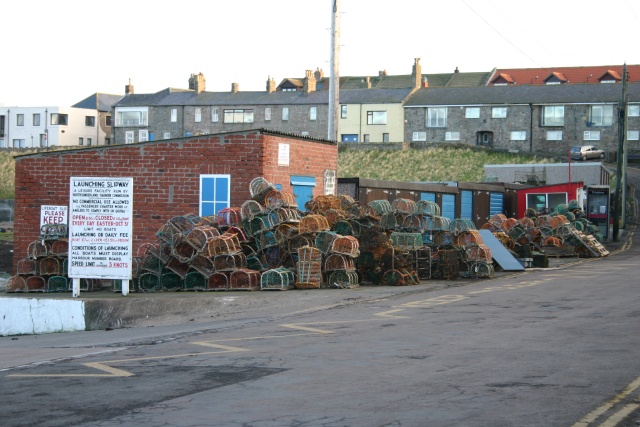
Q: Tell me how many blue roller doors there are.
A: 4